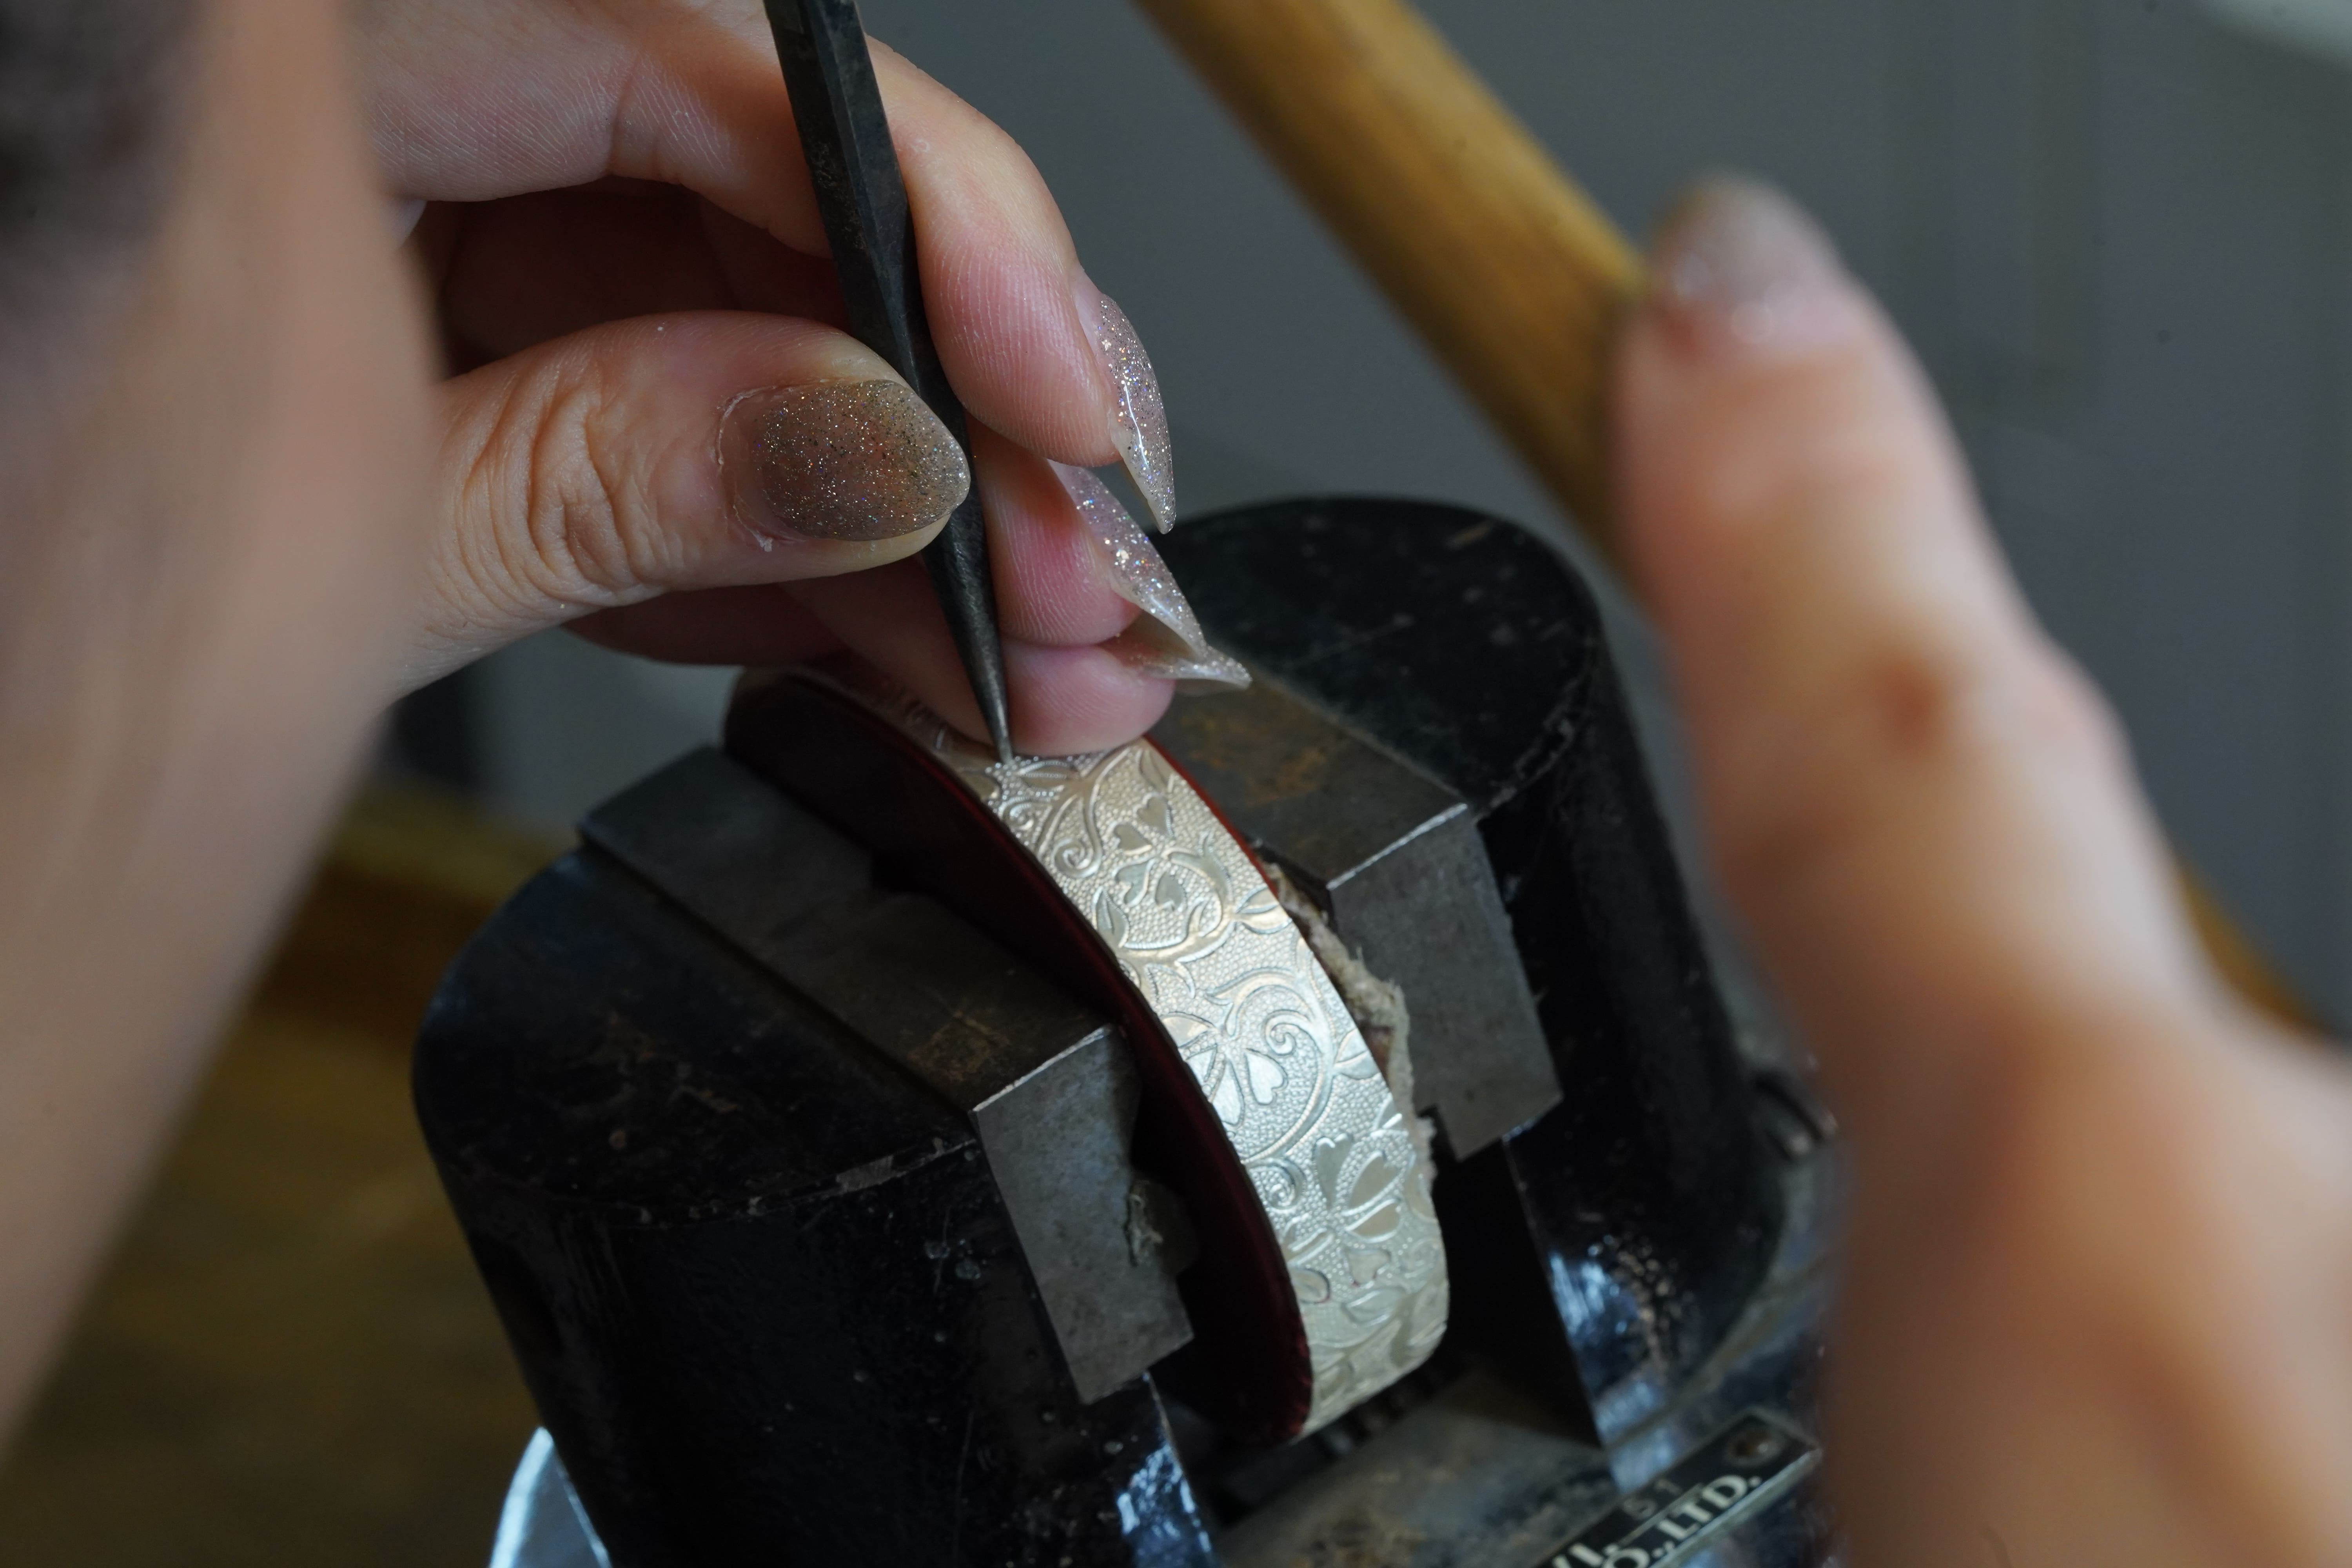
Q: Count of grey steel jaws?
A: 2